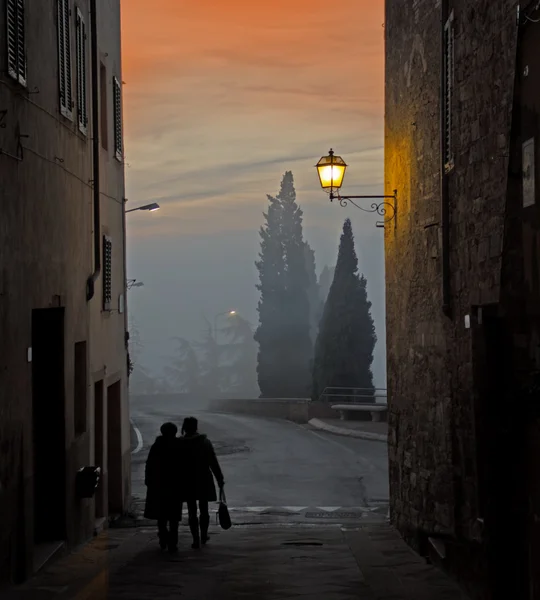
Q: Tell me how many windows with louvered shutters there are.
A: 6